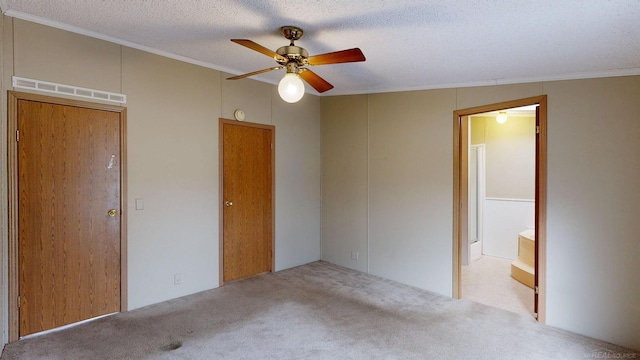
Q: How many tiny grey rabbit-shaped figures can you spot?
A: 0